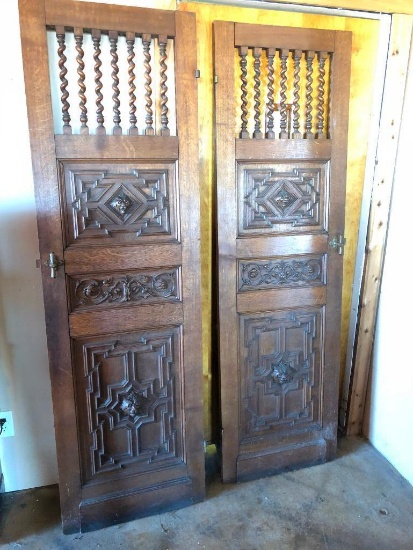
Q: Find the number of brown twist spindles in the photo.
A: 14